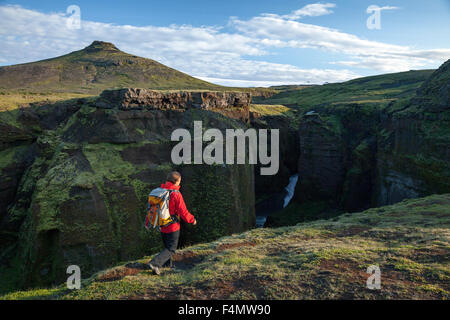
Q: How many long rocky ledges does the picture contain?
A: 1